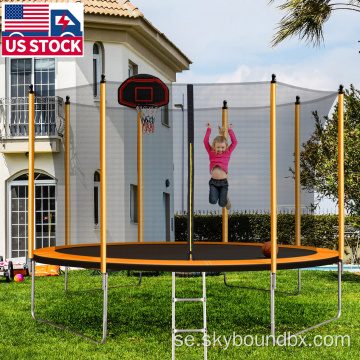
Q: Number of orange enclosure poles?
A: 8